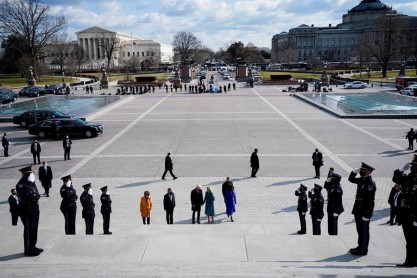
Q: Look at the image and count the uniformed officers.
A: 9